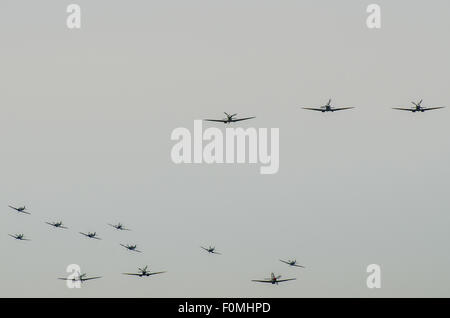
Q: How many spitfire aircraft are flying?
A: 14